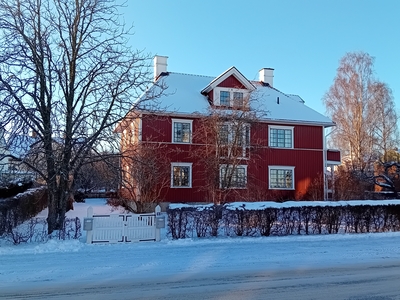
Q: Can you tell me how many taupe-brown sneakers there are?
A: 0